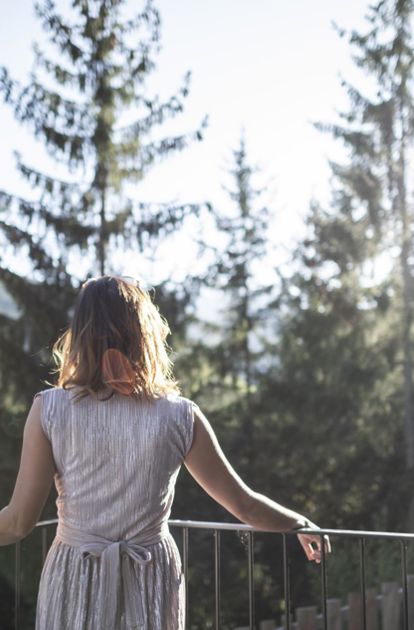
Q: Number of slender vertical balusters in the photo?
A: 9